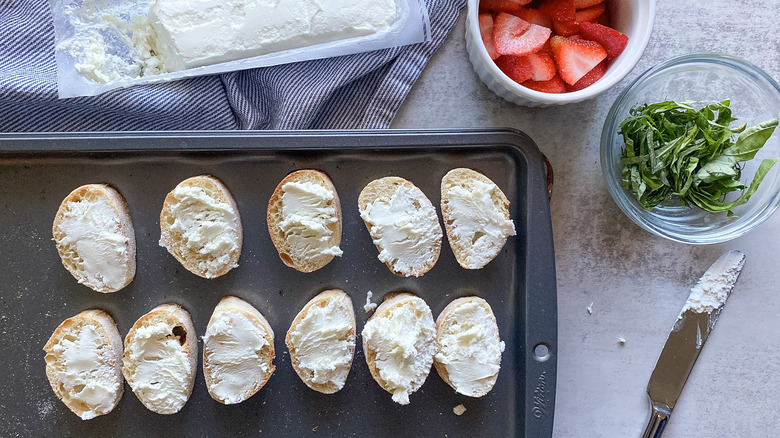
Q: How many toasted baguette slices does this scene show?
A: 11